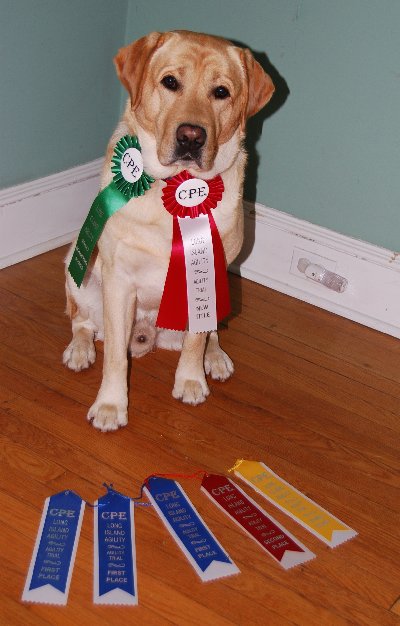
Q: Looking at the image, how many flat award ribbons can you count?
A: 5